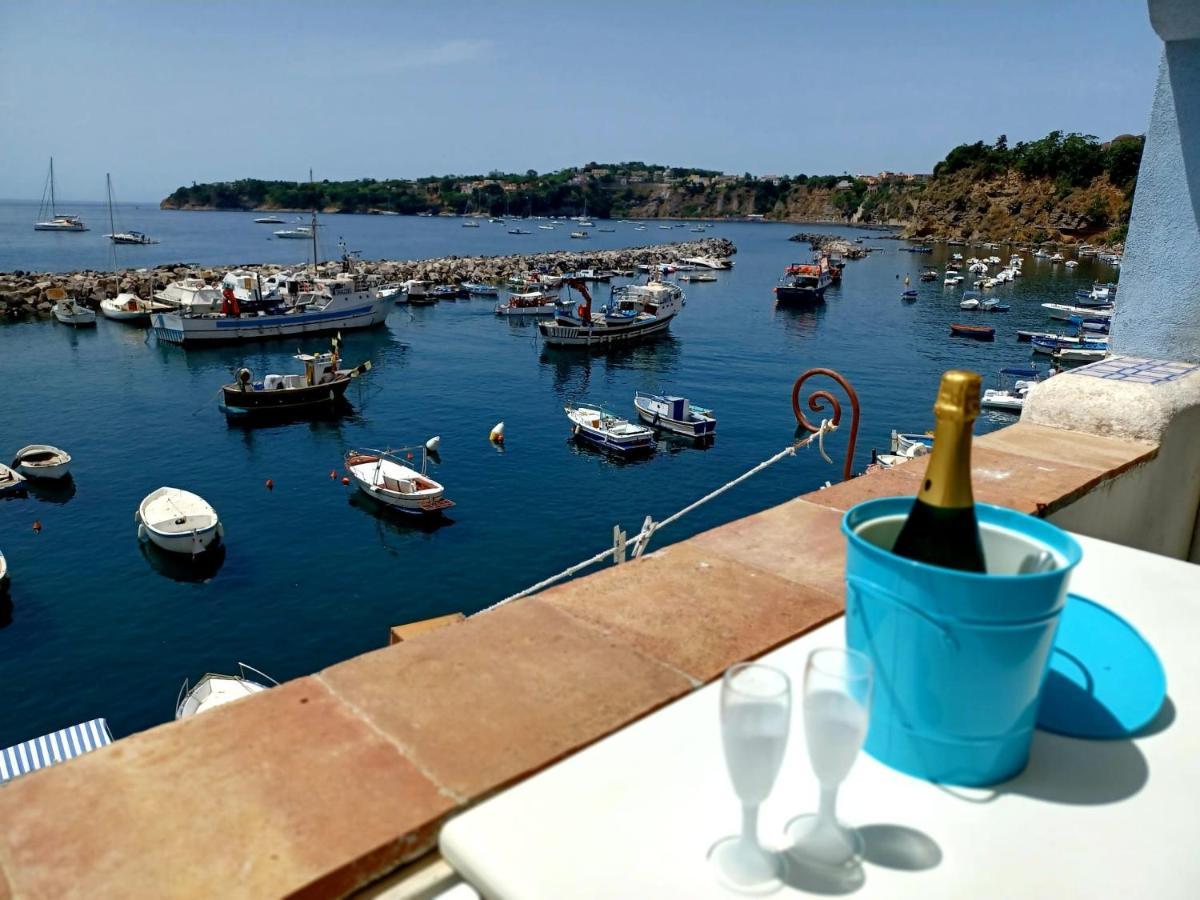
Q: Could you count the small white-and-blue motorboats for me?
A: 2